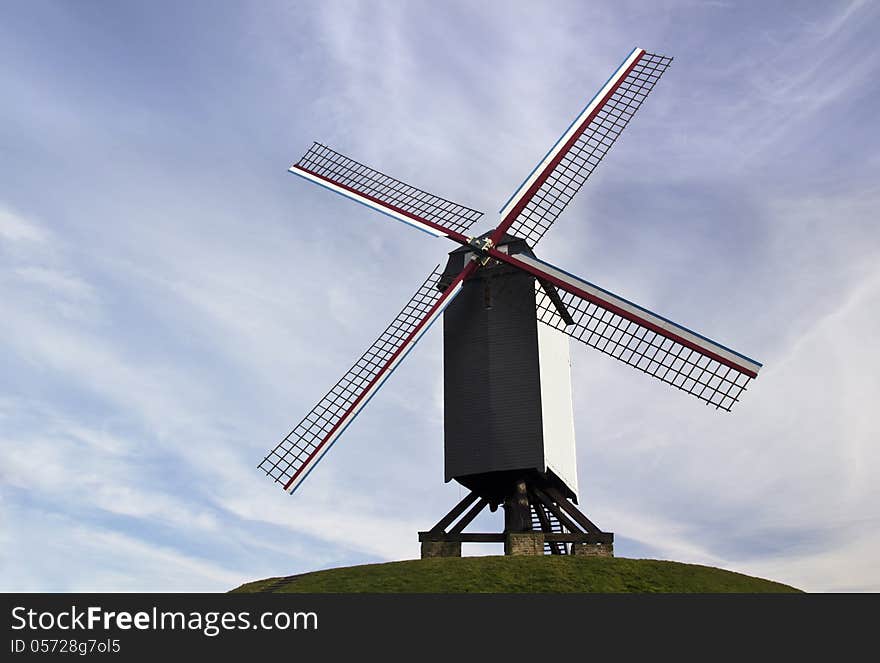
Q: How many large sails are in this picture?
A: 4